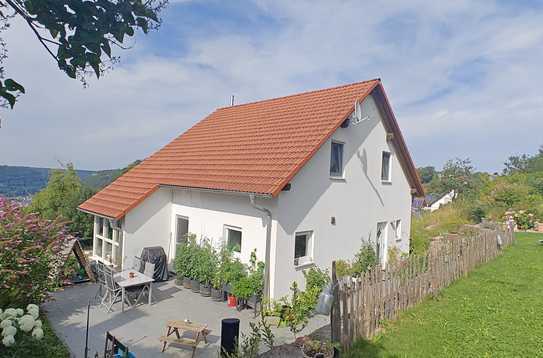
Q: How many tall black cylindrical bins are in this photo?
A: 1